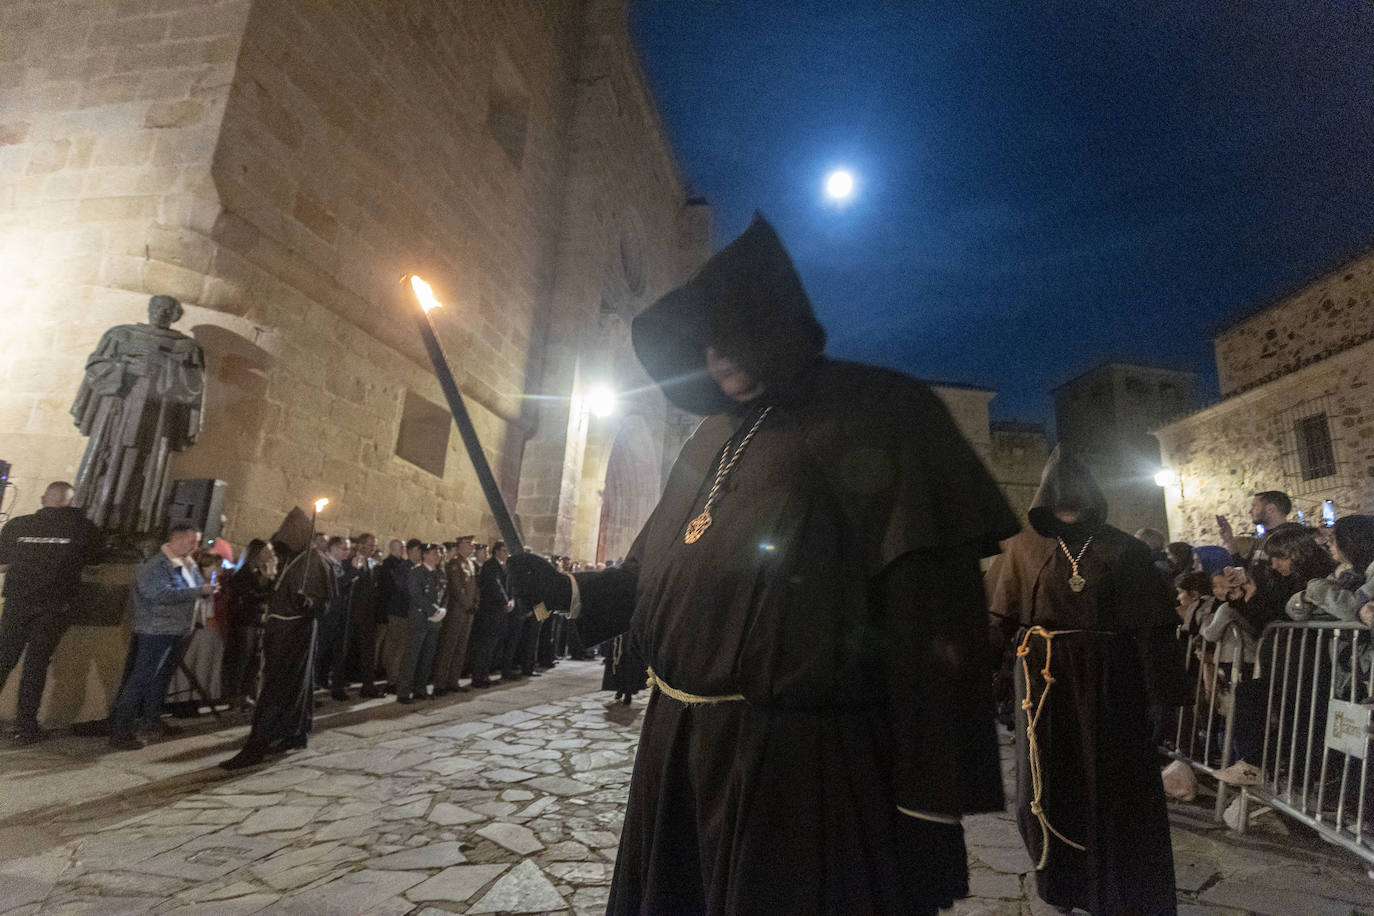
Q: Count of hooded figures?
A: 3